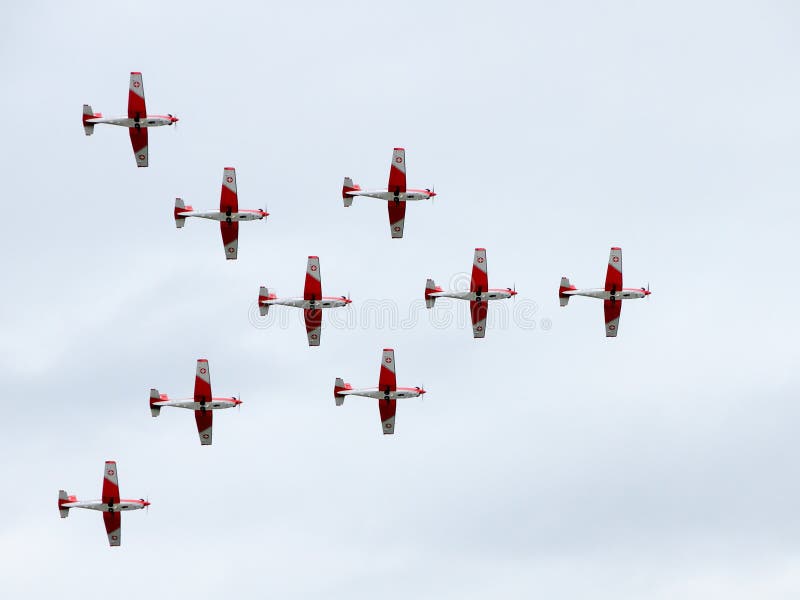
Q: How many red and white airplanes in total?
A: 9